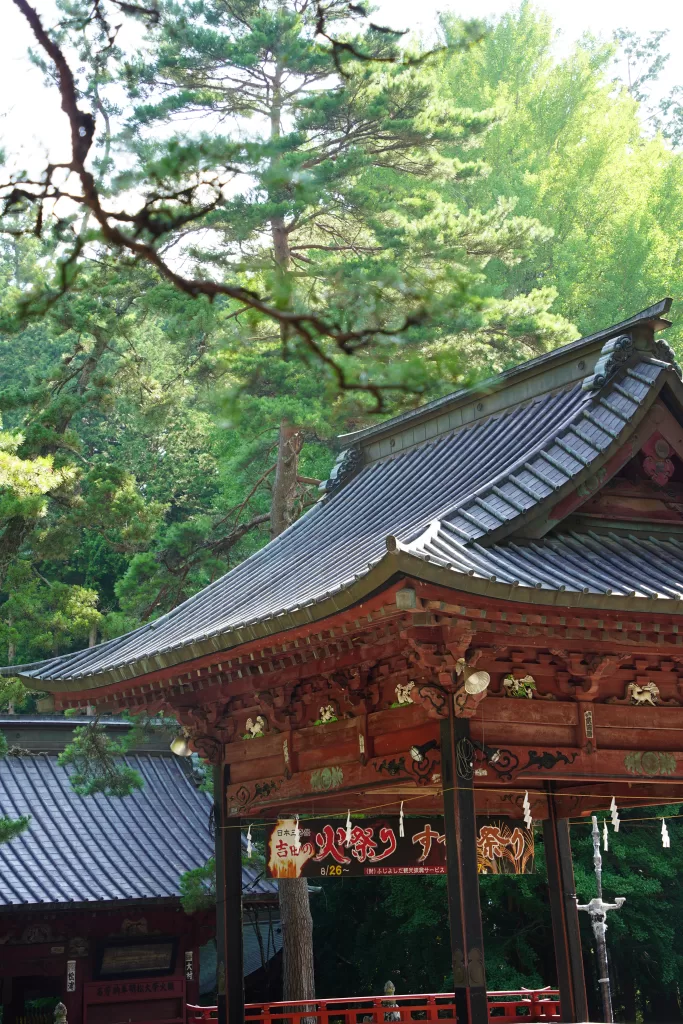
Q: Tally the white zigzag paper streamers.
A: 8